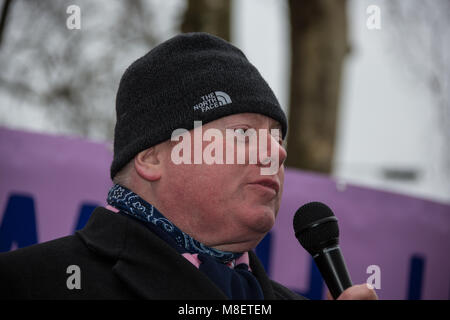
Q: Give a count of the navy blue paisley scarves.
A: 1